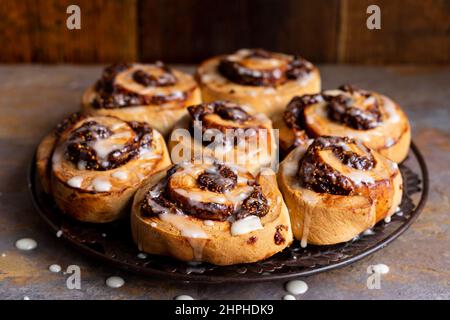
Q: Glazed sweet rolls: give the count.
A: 7